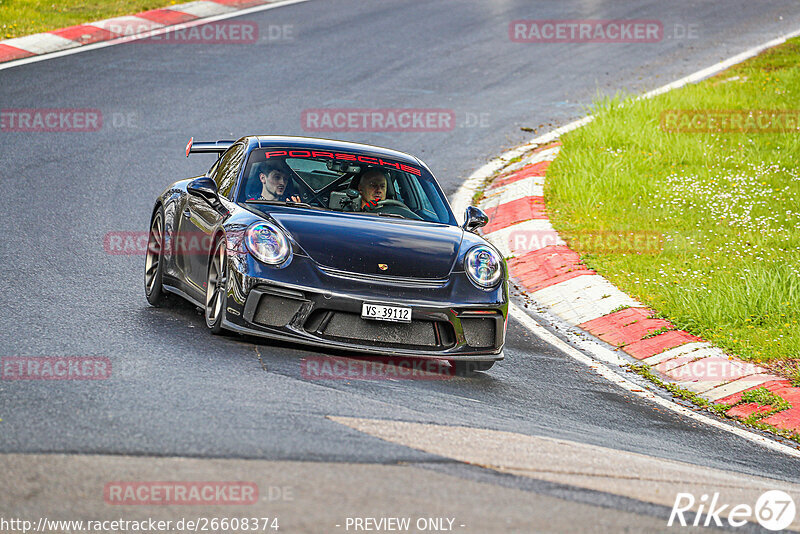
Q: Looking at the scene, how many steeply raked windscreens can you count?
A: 1